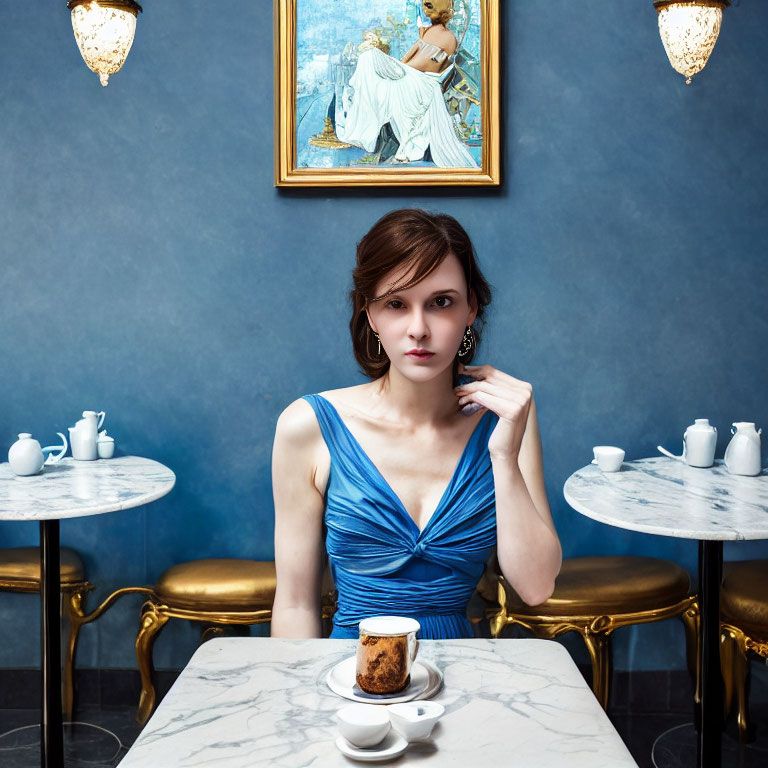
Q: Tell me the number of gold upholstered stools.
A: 4